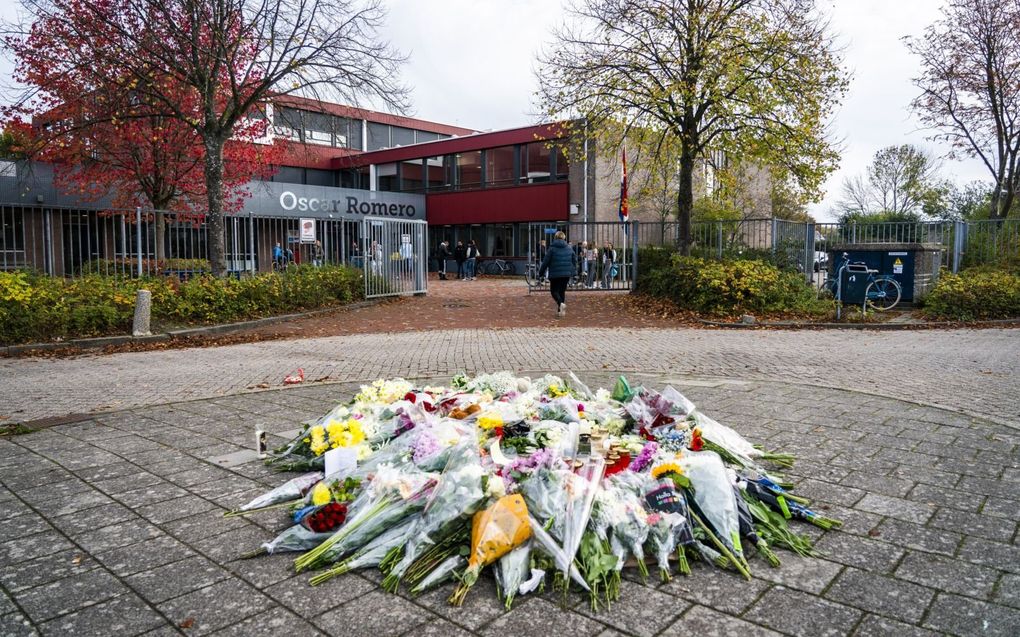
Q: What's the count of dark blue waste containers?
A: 1